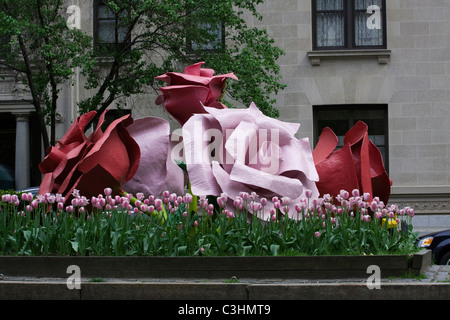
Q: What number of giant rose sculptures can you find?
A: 5